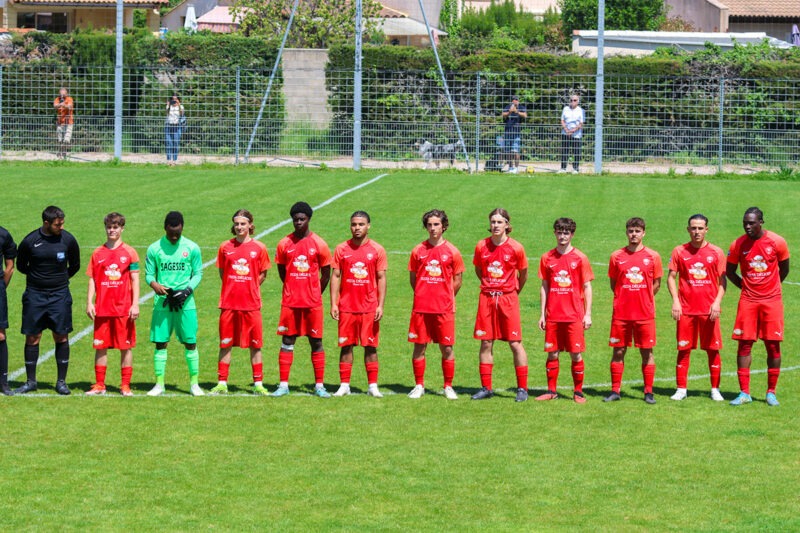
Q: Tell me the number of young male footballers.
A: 11